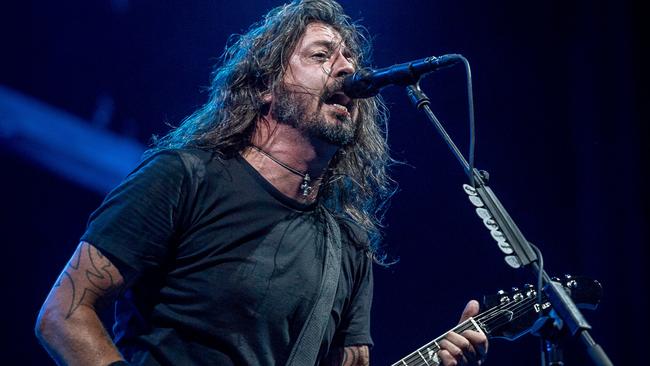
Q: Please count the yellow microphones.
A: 0